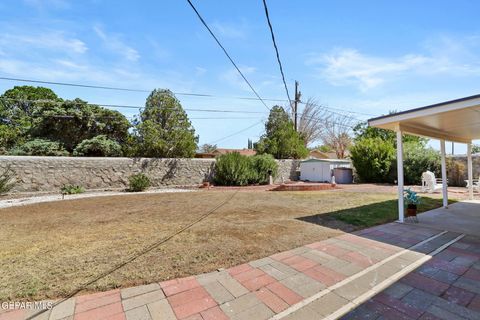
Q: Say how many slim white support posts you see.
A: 3